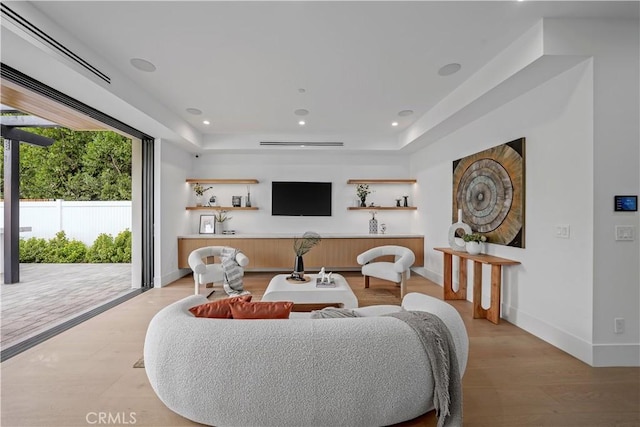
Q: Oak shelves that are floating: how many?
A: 4